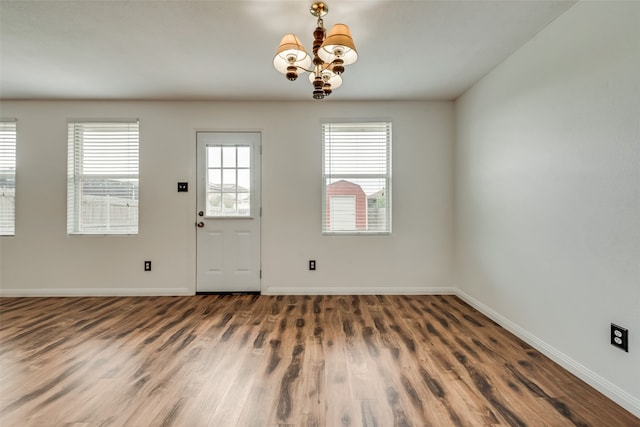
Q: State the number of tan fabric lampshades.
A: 3